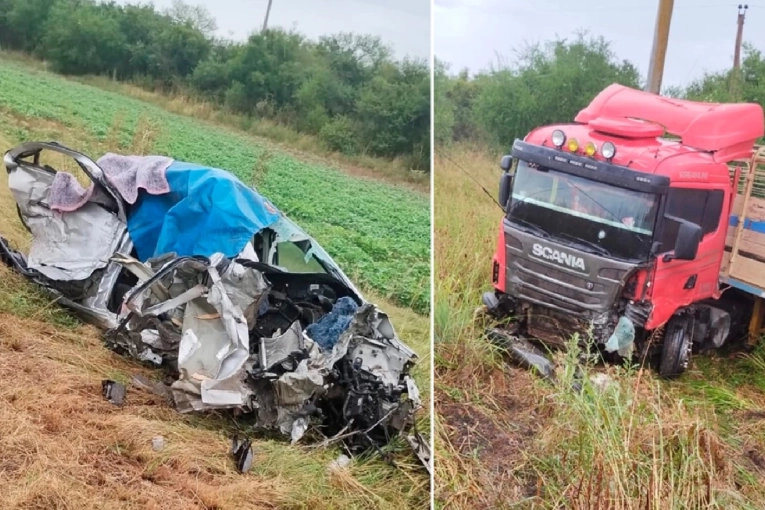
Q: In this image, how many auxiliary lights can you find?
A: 4